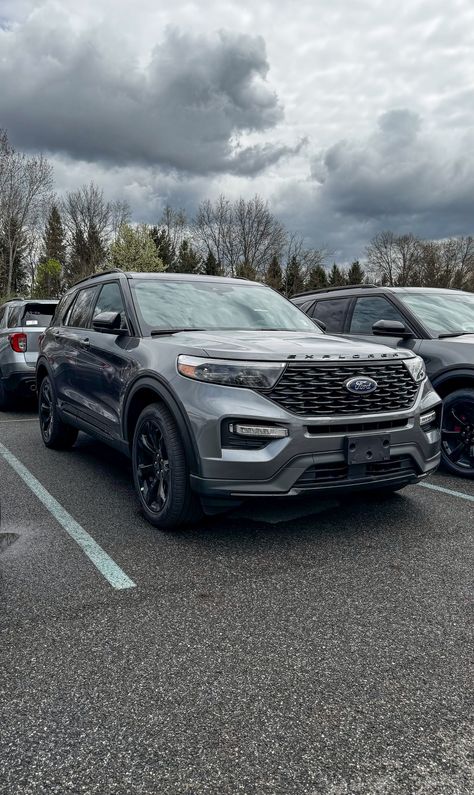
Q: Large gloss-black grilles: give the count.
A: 1